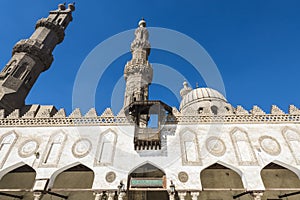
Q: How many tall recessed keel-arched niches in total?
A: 6